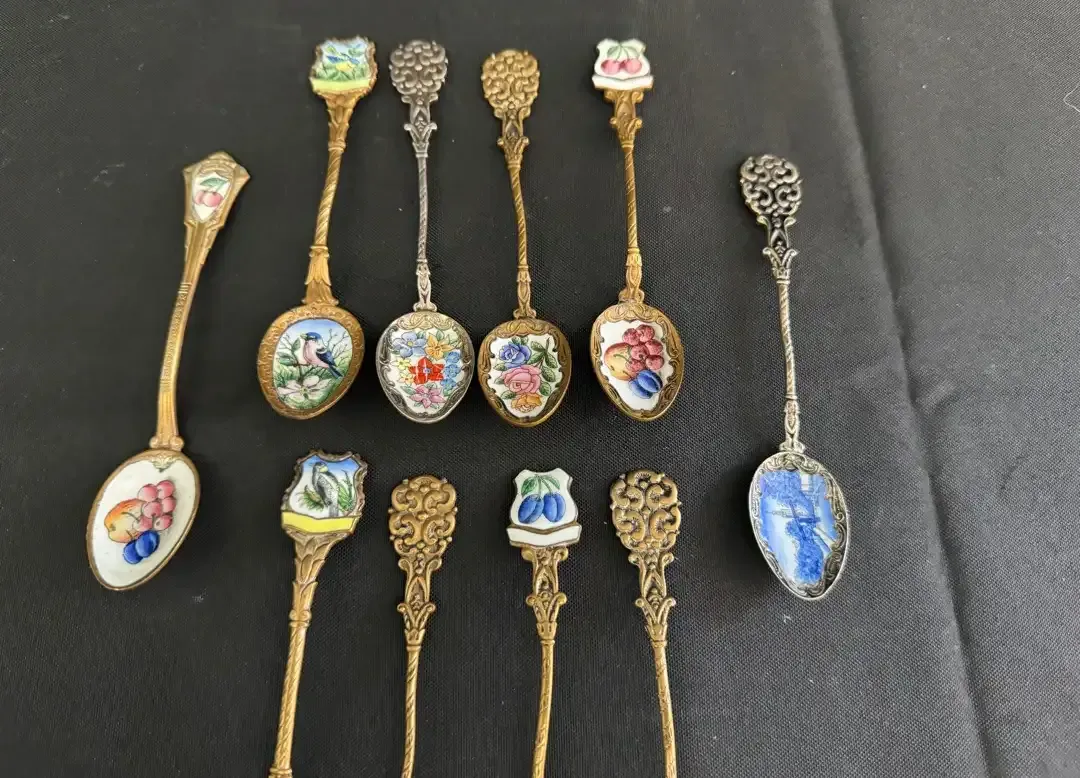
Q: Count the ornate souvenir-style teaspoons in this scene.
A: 10